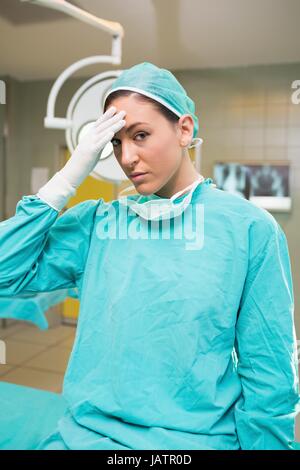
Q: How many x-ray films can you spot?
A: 2